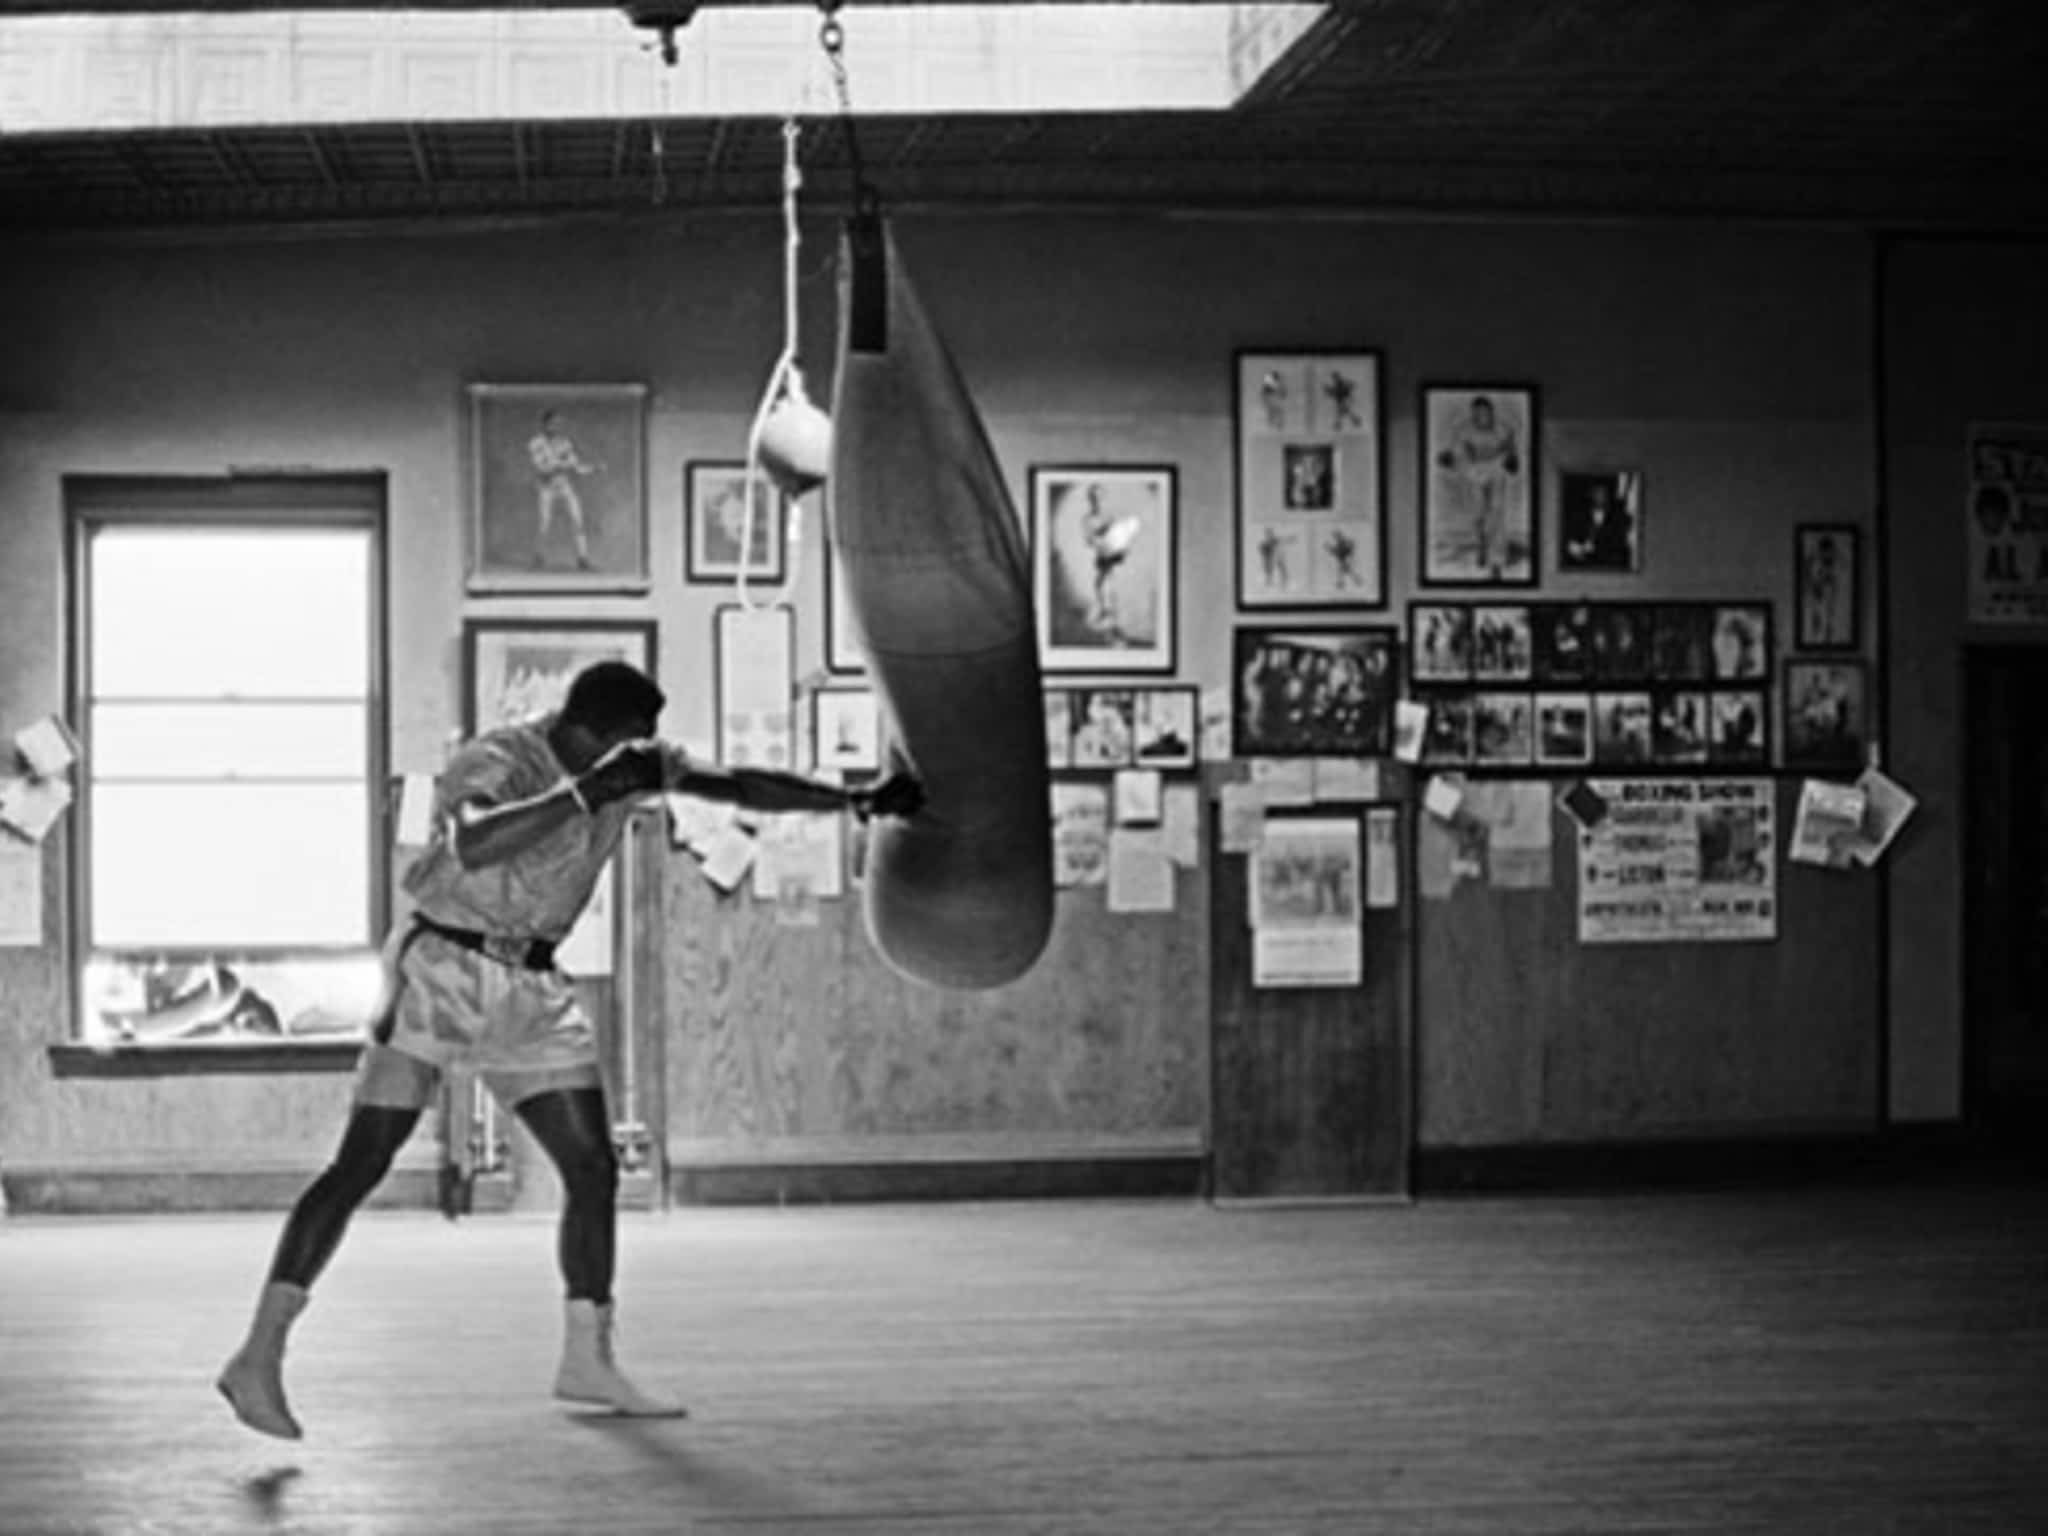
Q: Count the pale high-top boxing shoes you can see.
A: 2